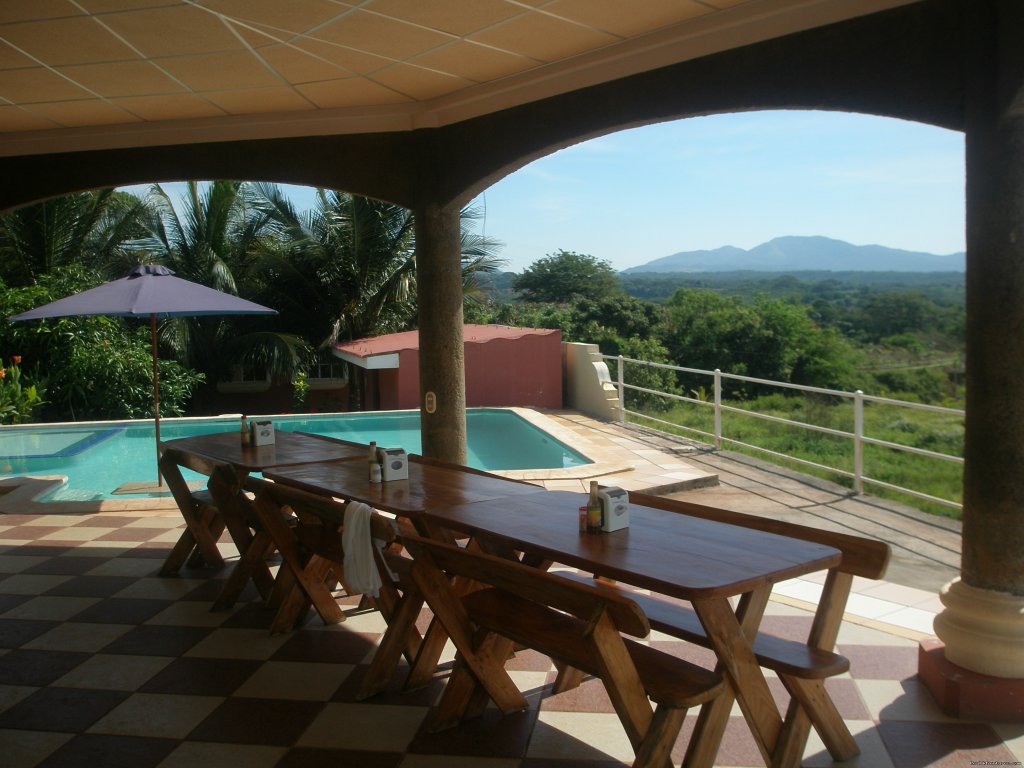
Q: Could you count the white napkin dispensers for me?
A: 3